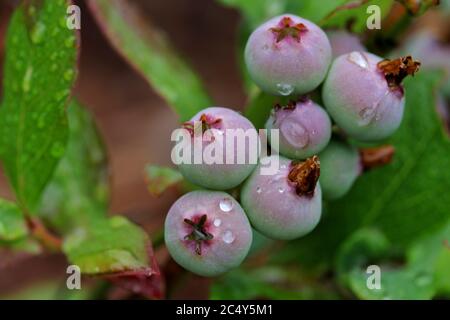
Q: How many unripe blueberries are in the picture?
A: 7